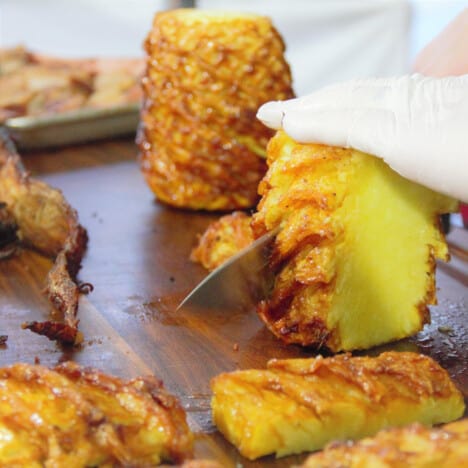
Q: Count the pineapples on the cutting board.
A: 2